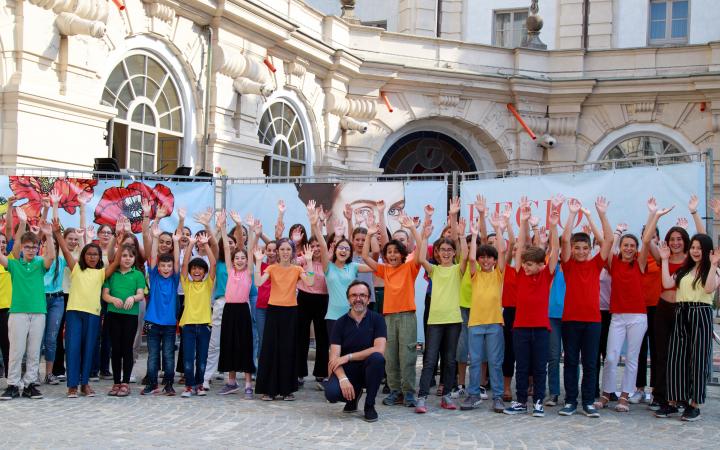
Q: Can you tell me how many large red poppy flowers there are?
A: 2